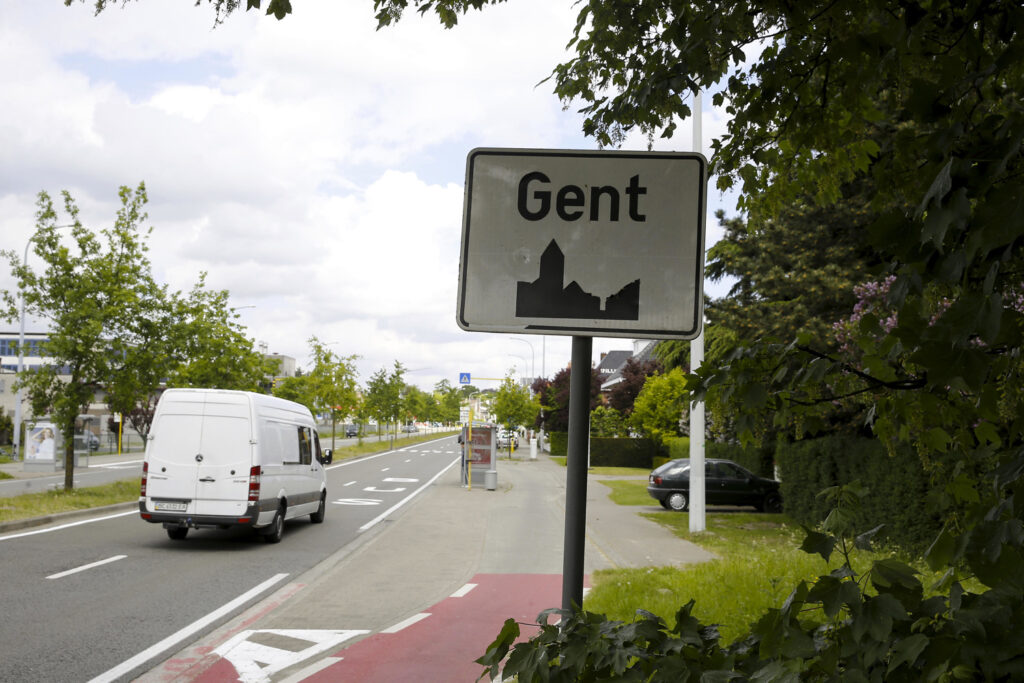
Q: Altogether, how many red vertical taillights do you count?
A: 2